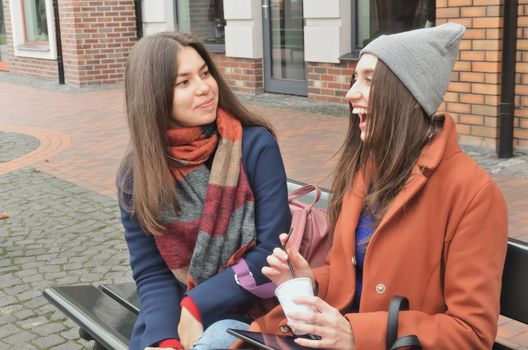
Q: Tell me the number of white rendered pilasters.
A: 3